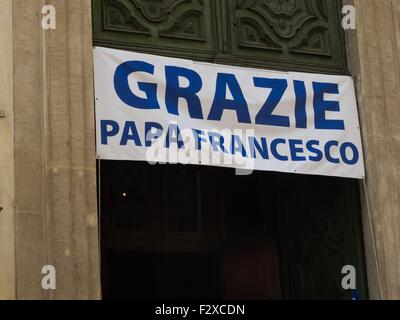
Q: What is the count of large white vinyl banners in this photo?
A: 1